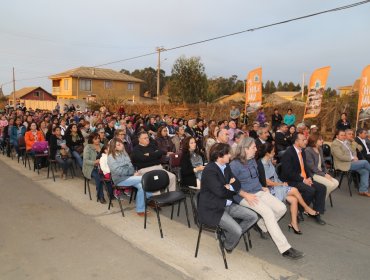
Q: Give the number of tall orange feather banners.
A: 3